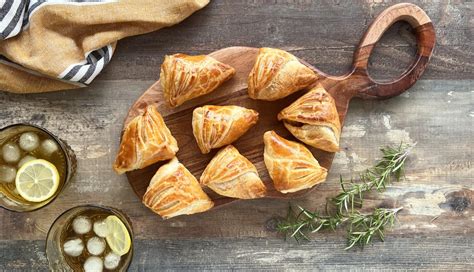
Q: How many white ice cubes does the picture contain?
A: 11